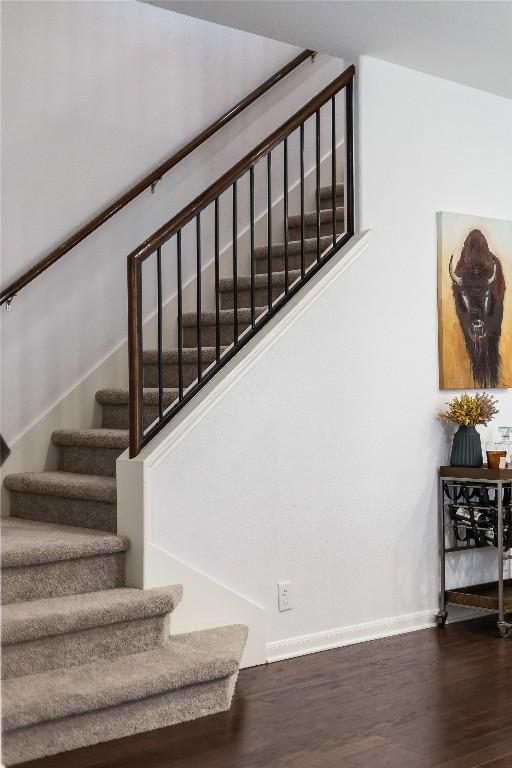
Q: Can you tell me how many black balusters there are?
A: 11